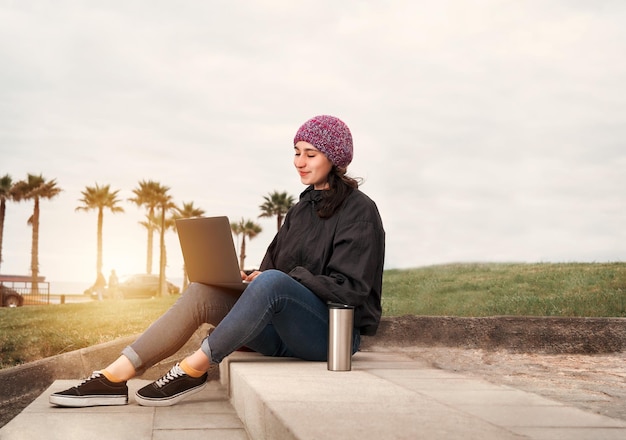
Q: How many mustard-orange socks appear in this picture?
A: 2